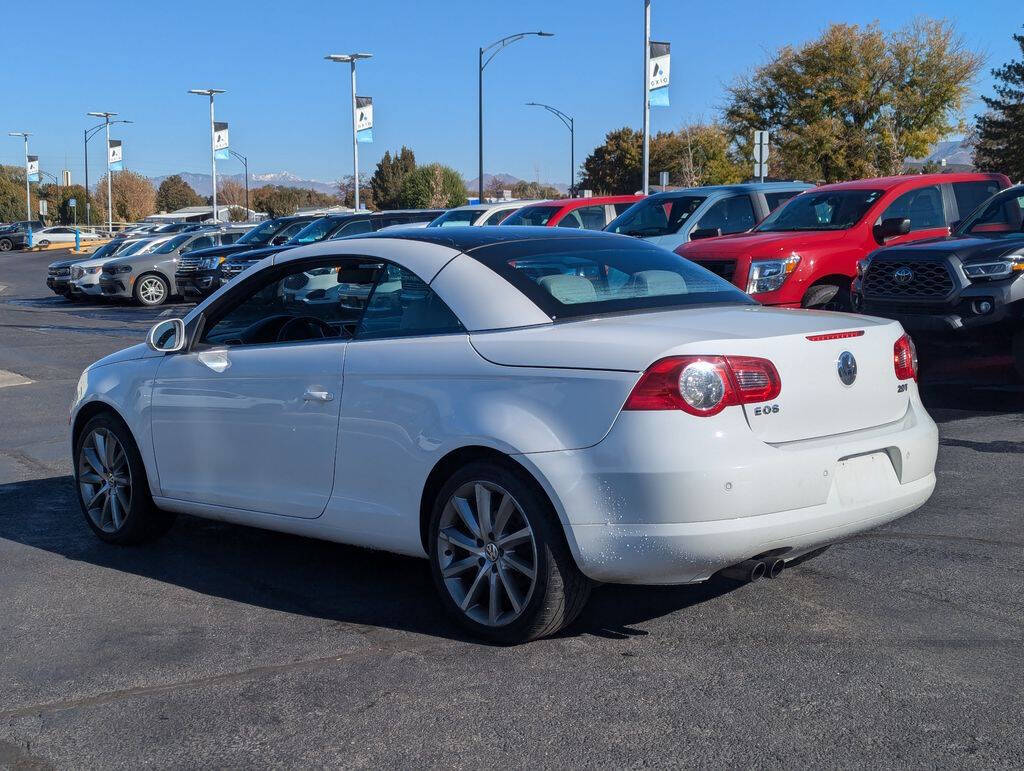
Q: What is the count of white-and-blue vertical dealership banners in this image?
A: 5